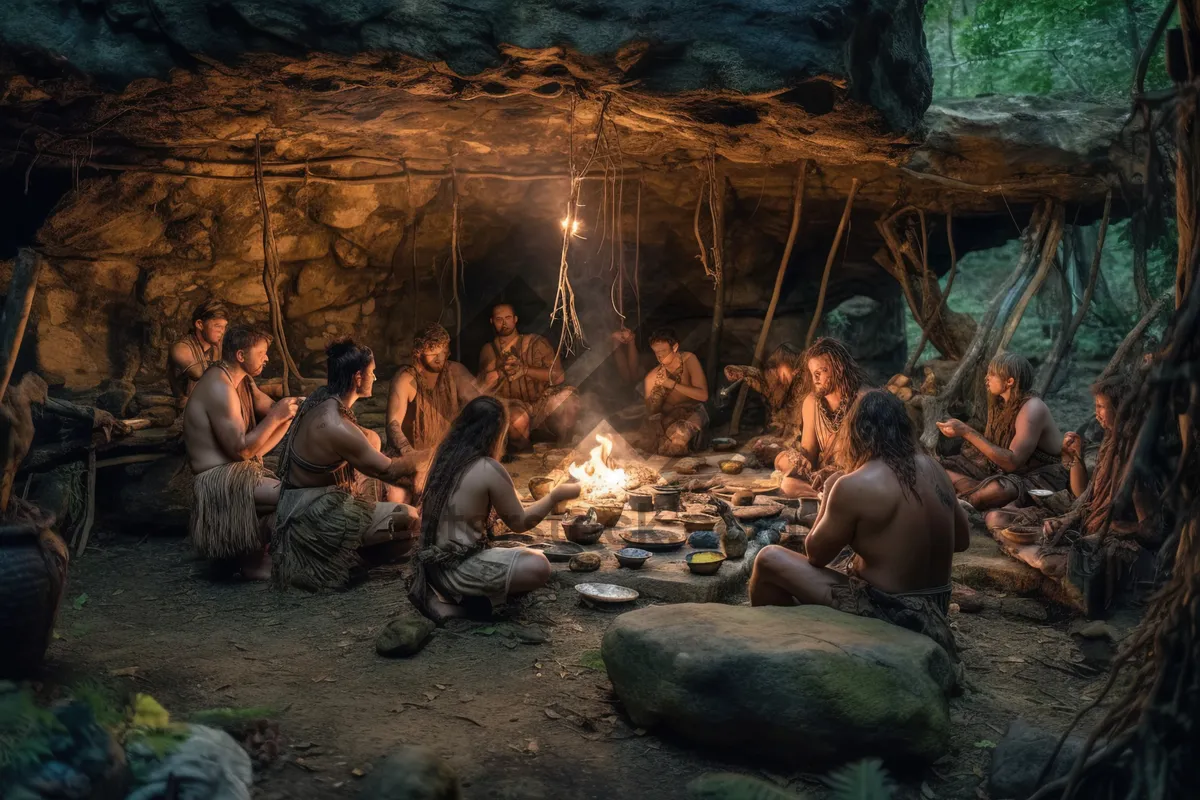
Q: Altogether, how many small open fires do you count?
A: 1